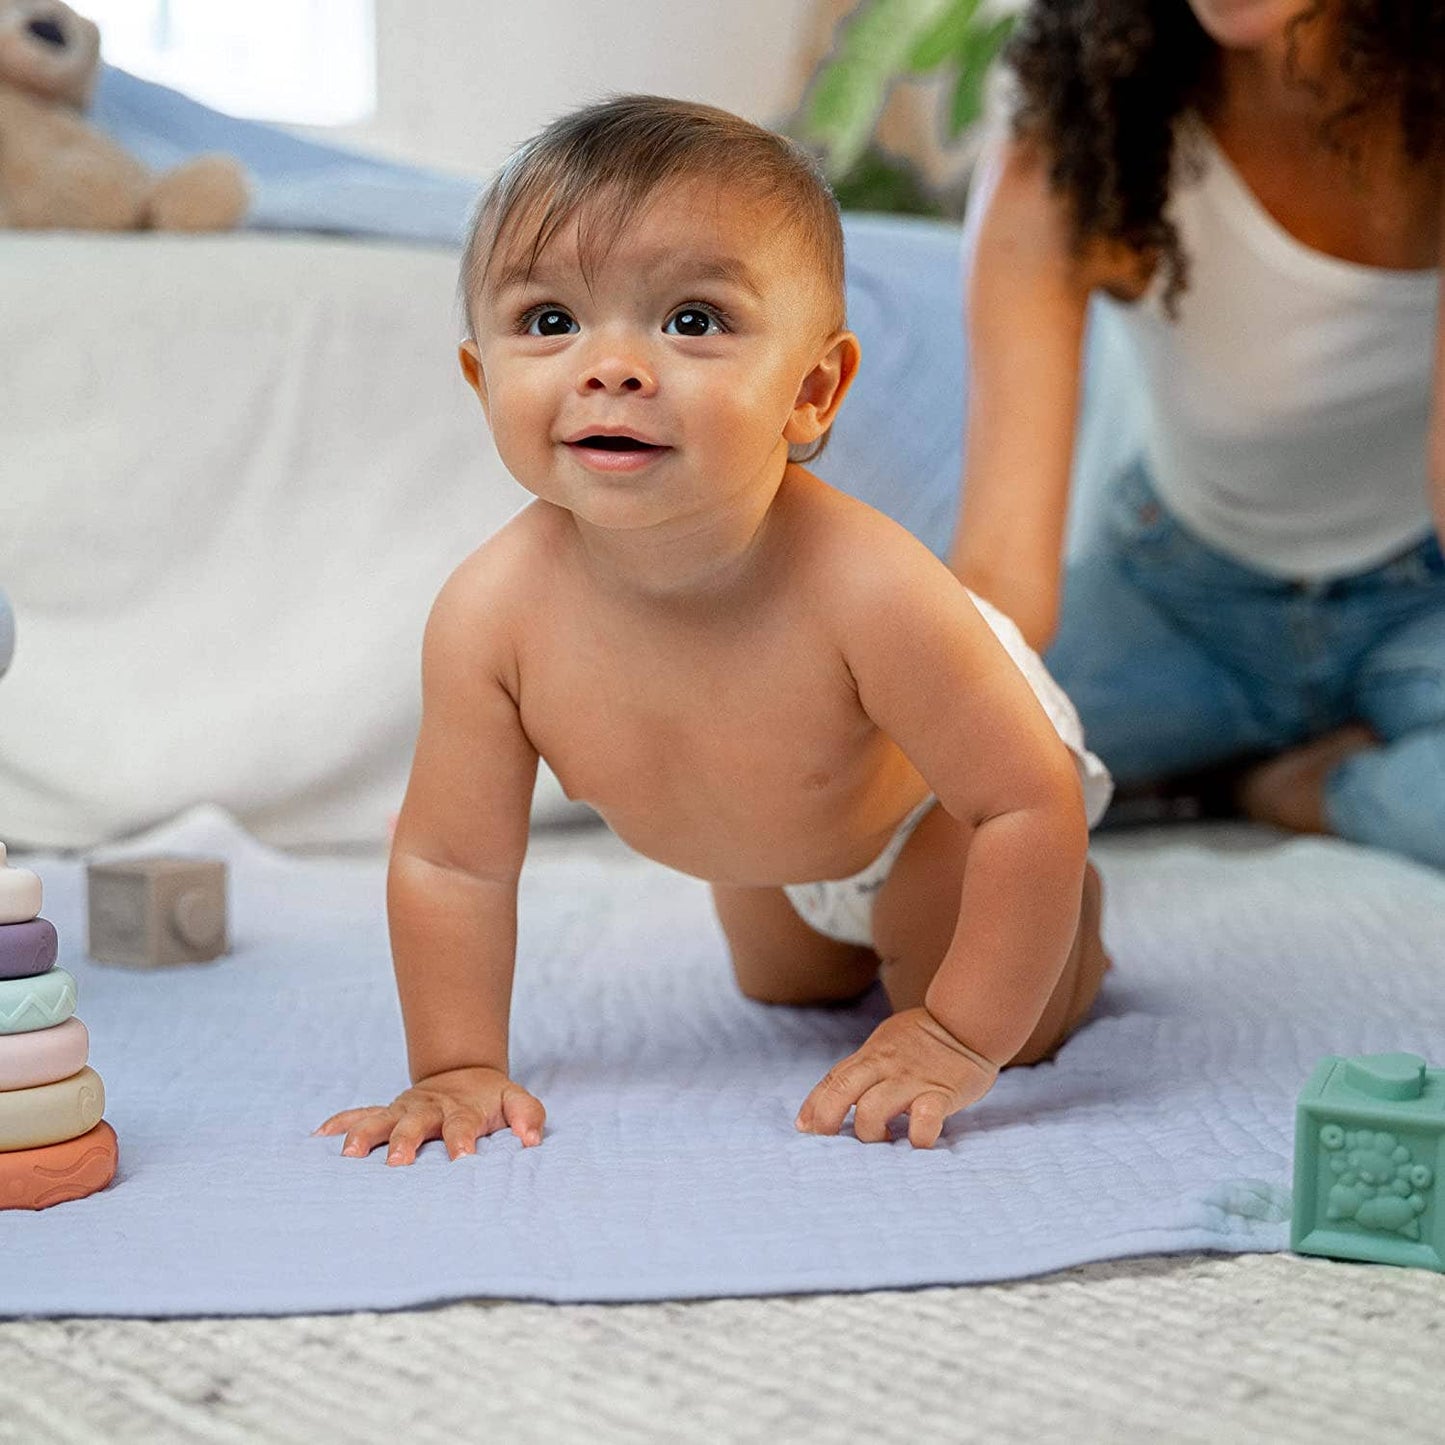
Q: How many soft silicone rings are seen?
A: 6